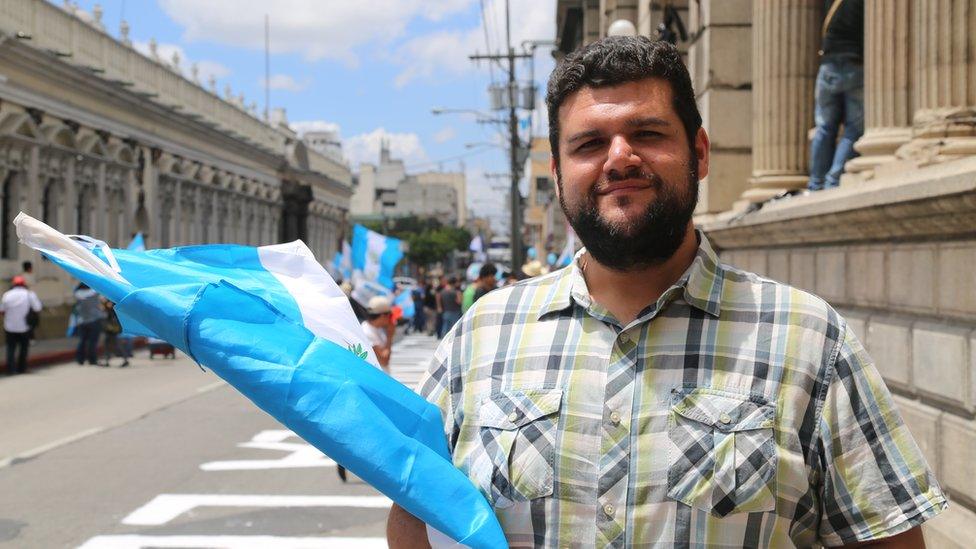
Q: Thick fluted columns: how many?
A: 3